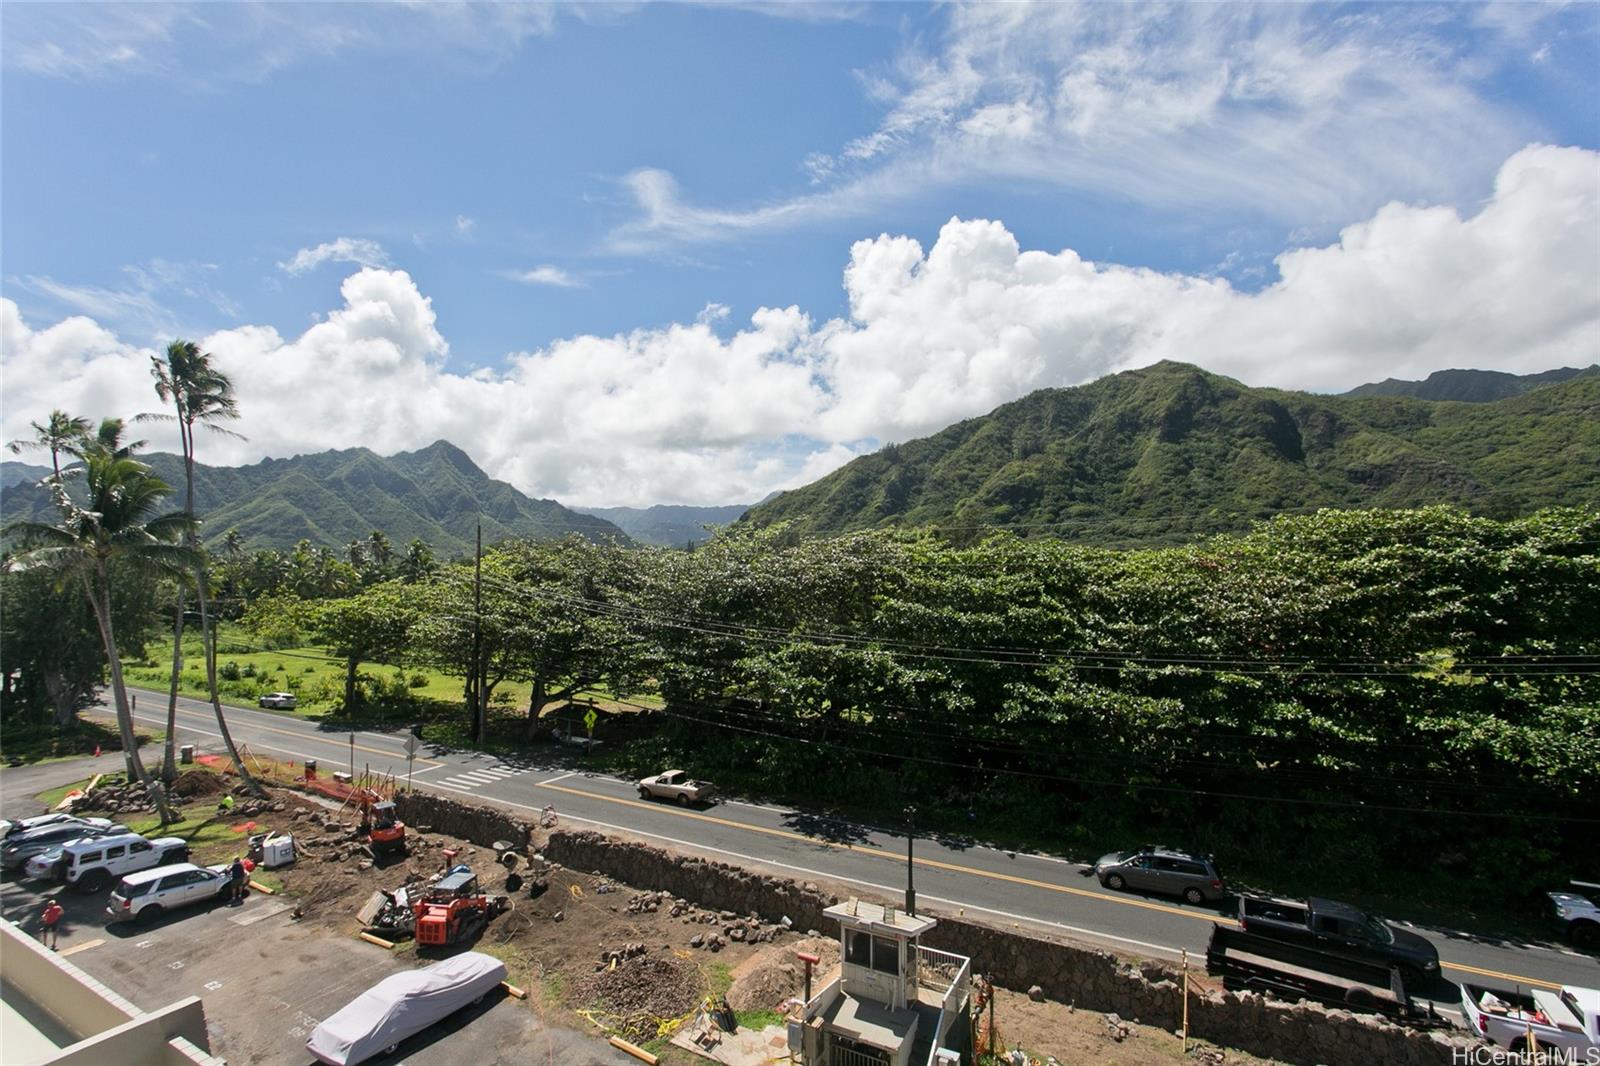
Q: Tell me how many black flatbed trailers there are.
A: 1